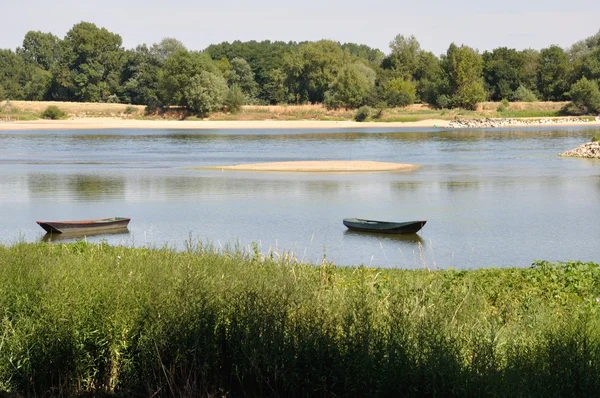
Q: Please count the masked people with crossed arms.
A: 0